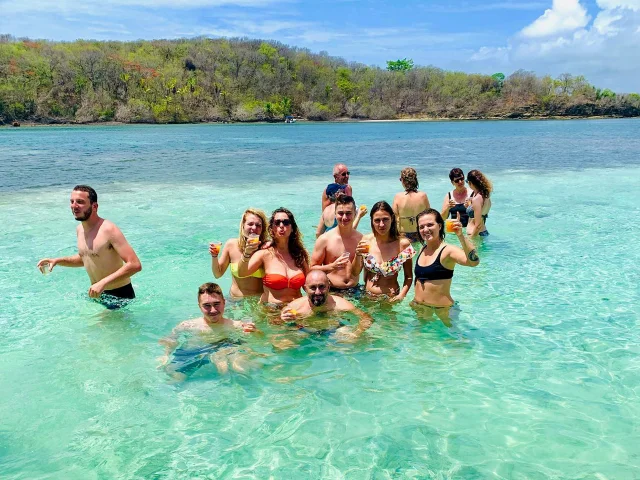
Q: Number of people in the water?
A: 13